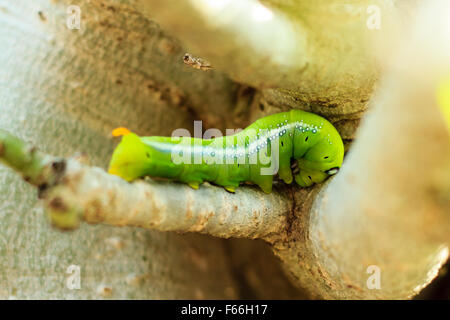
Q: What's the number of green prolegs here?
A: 4